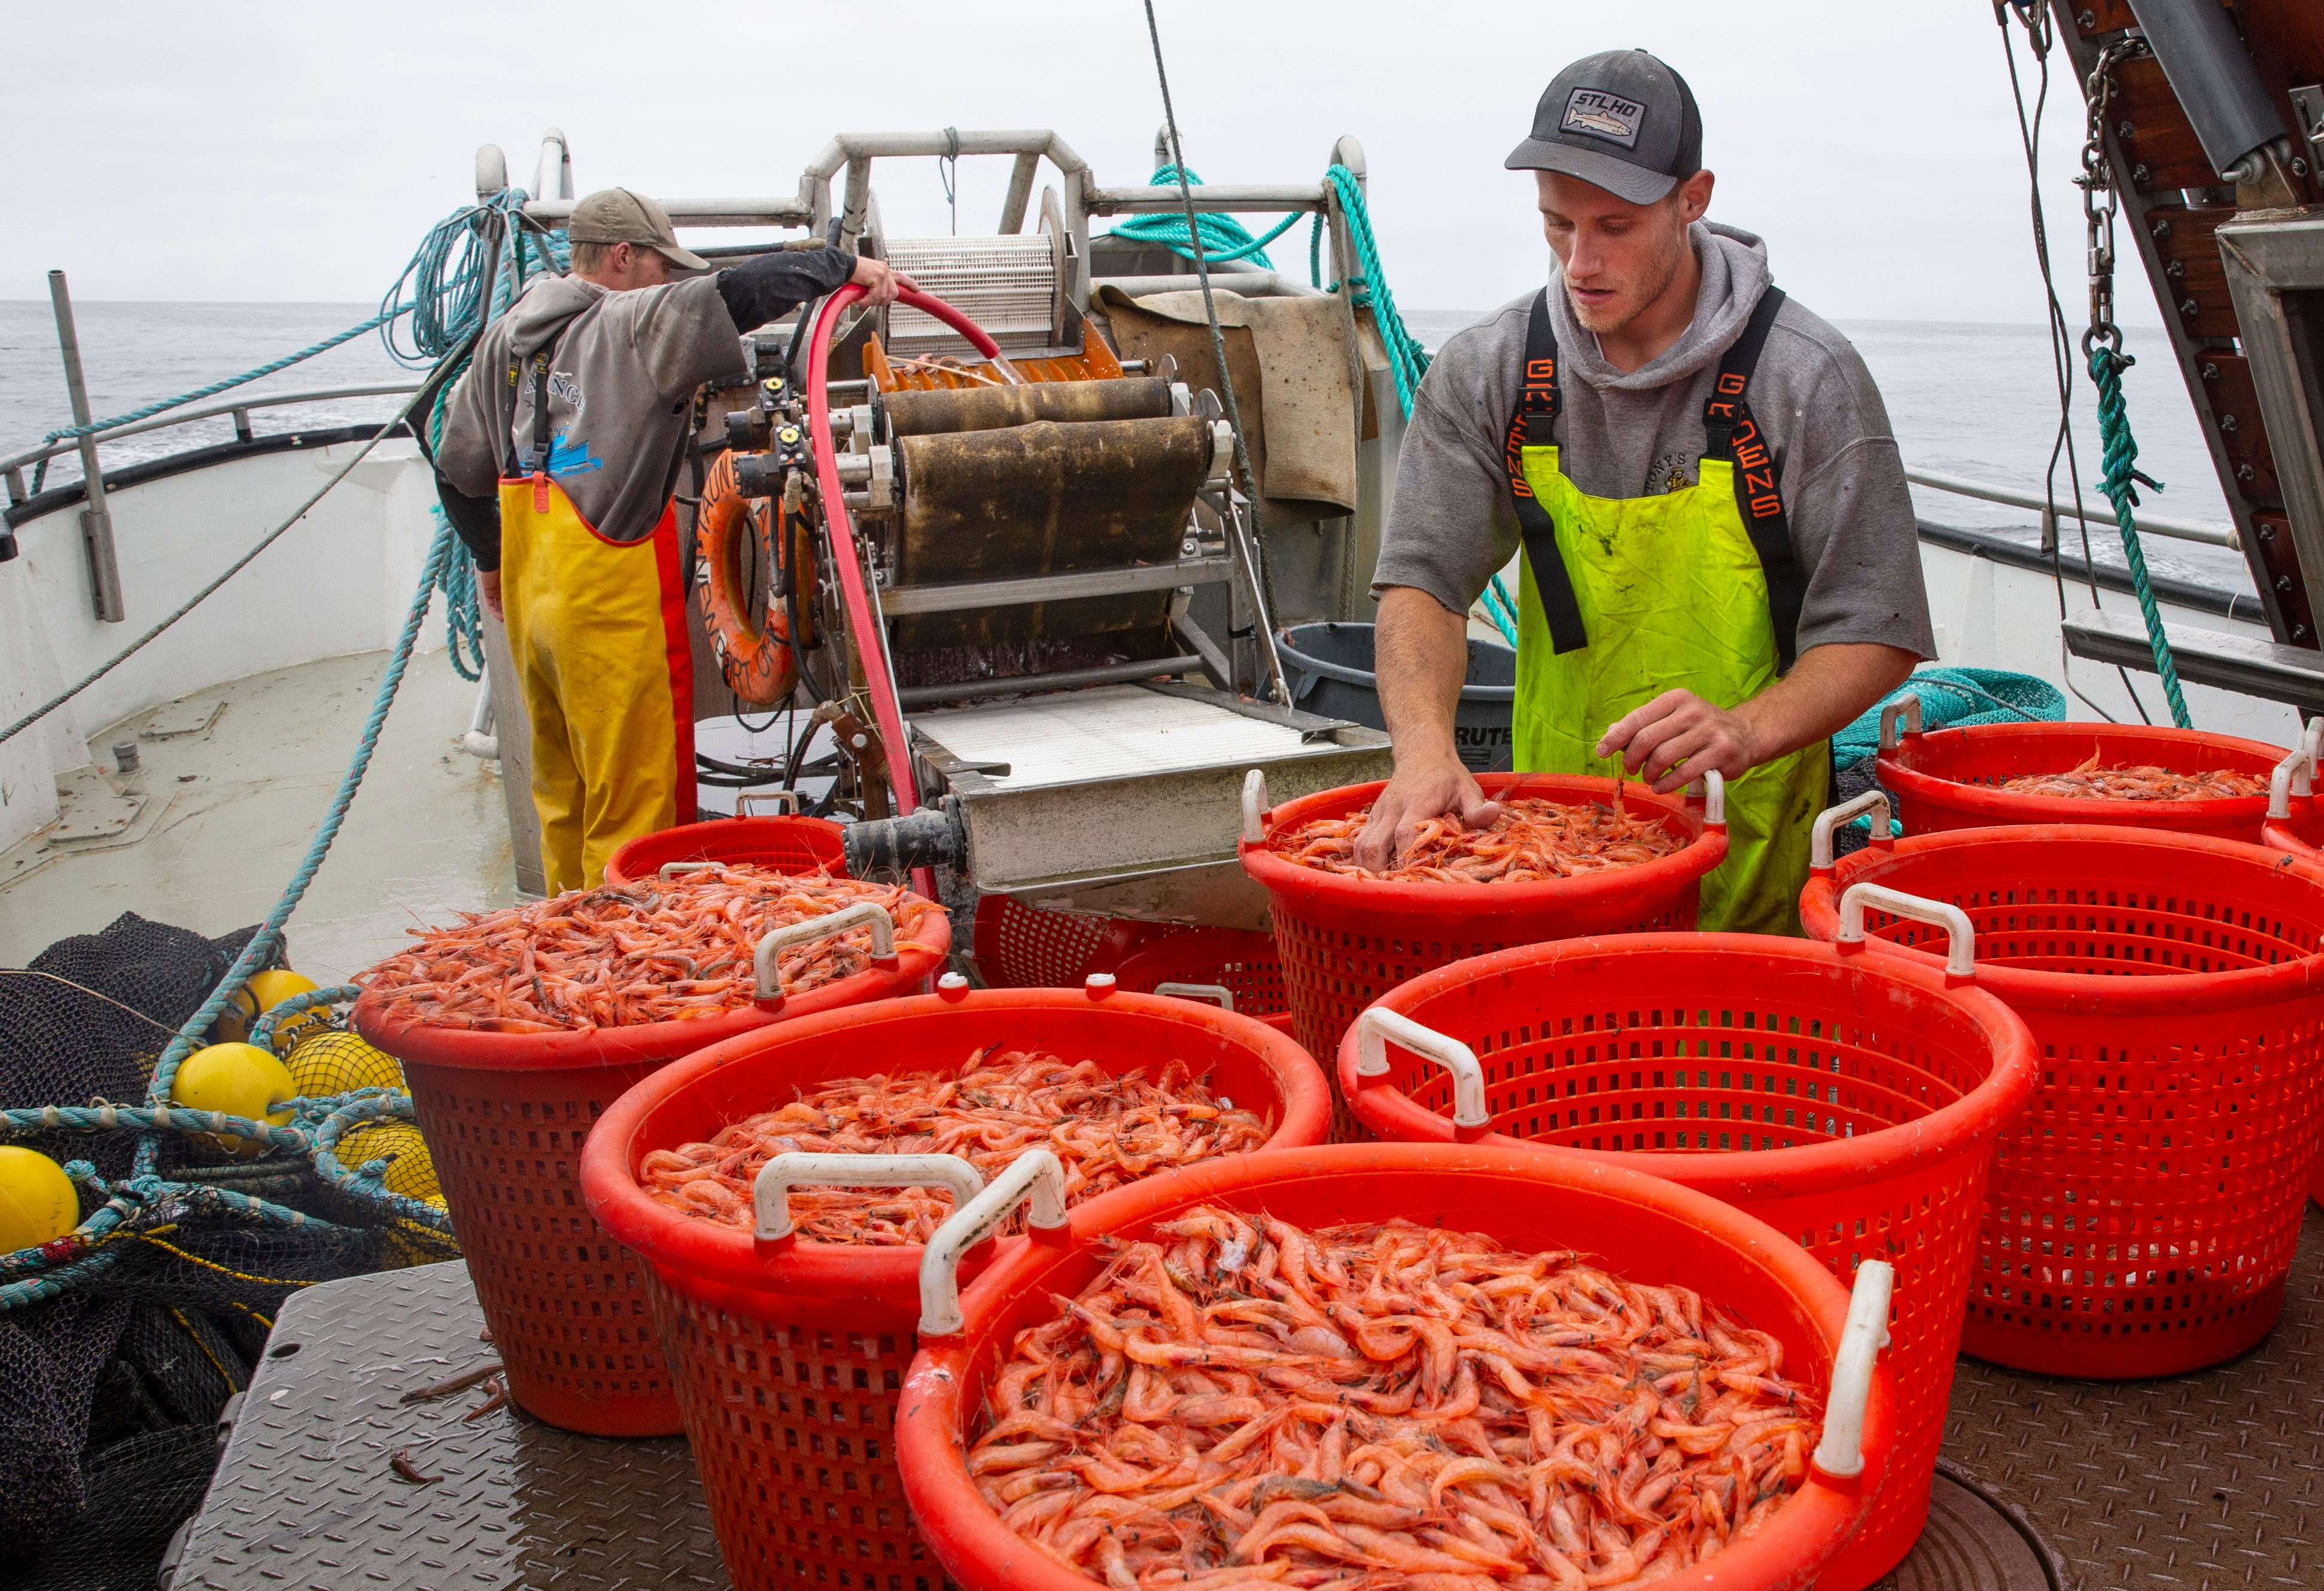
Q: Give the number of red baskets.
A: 11